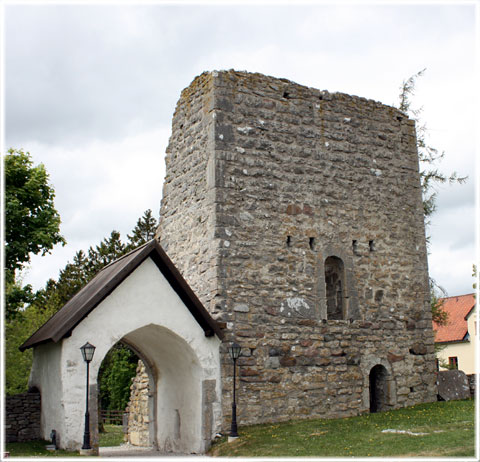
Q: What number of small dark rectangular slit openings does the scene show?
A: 4